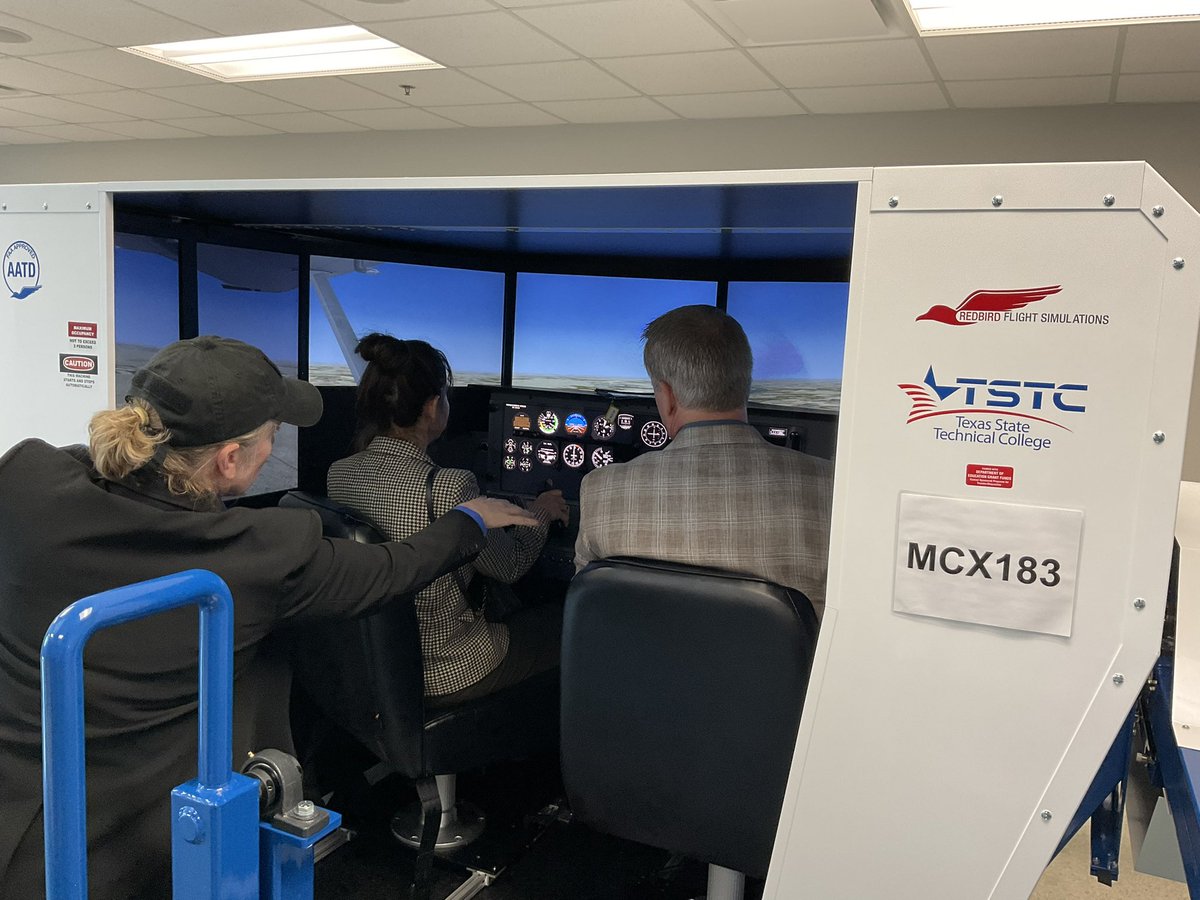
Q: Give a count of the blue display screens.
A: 5